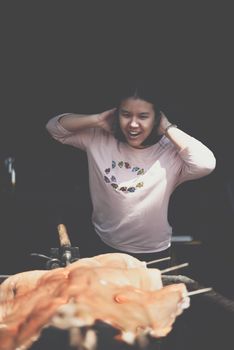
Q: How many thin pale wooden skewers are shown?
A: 3